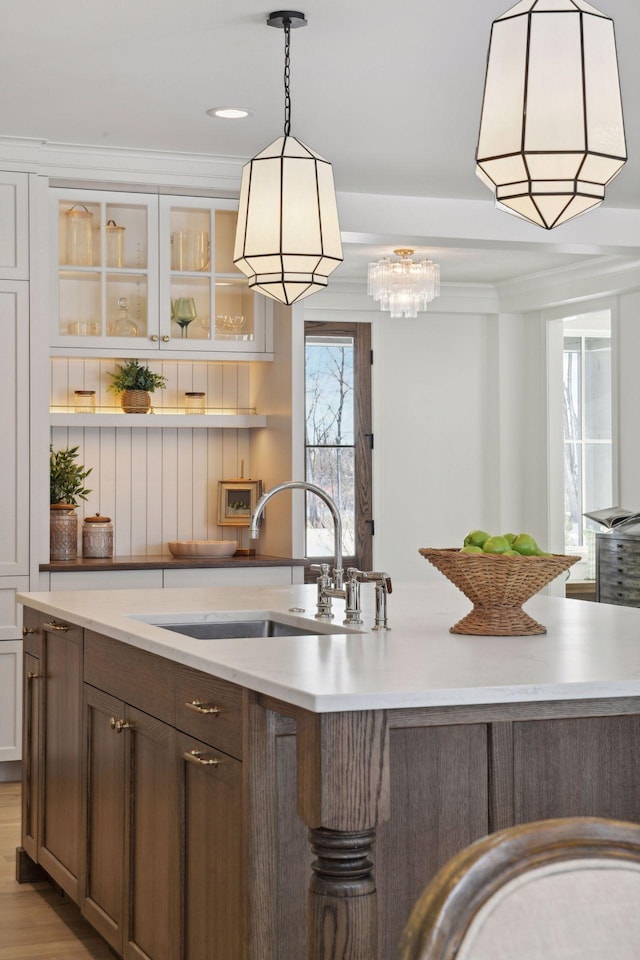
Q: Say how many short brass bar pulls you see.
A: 3